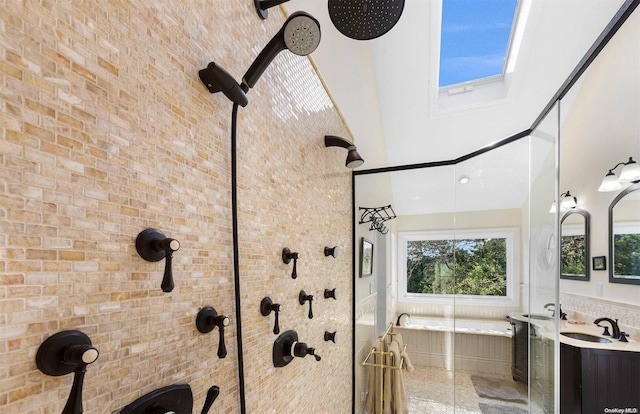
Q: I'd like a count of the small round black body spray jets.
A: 3